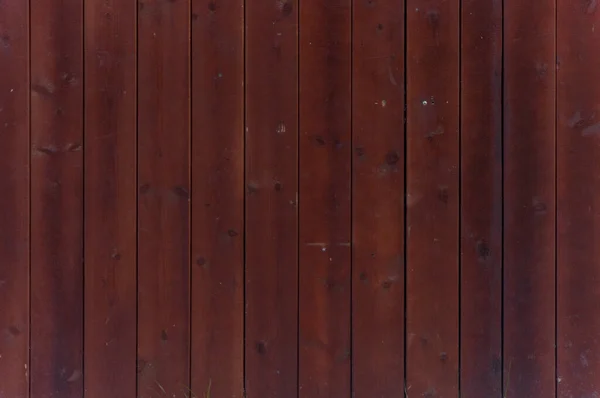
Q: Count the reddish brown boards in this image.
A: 12